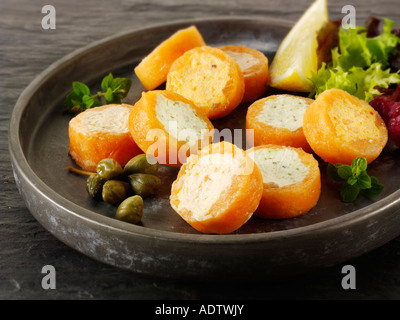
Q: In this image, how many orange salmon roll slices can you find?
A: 9